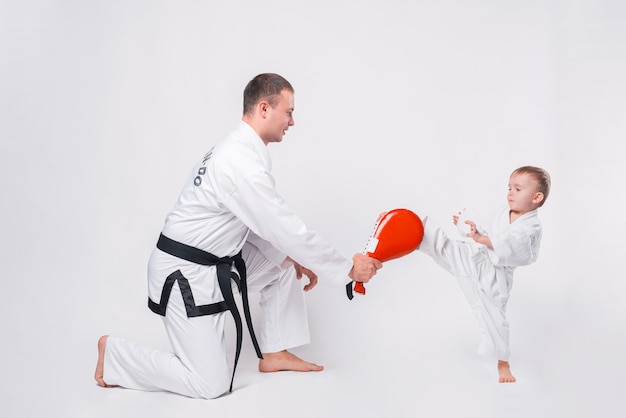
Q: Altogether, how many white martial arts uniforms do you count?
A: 2